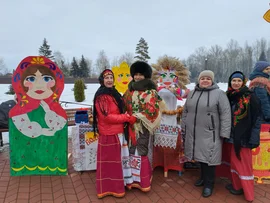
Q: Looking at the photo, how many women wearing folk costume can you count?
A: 3